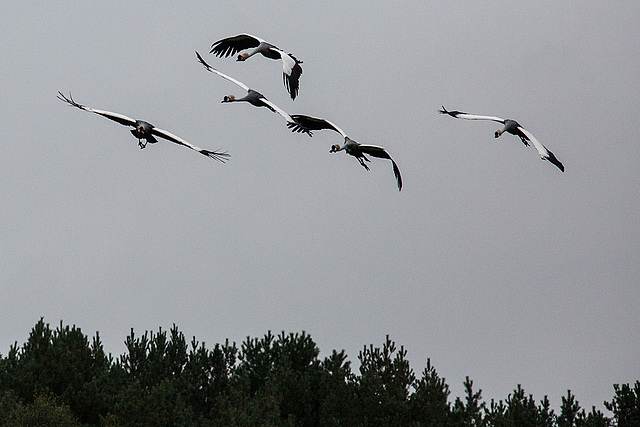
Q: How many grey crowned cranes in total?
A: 5